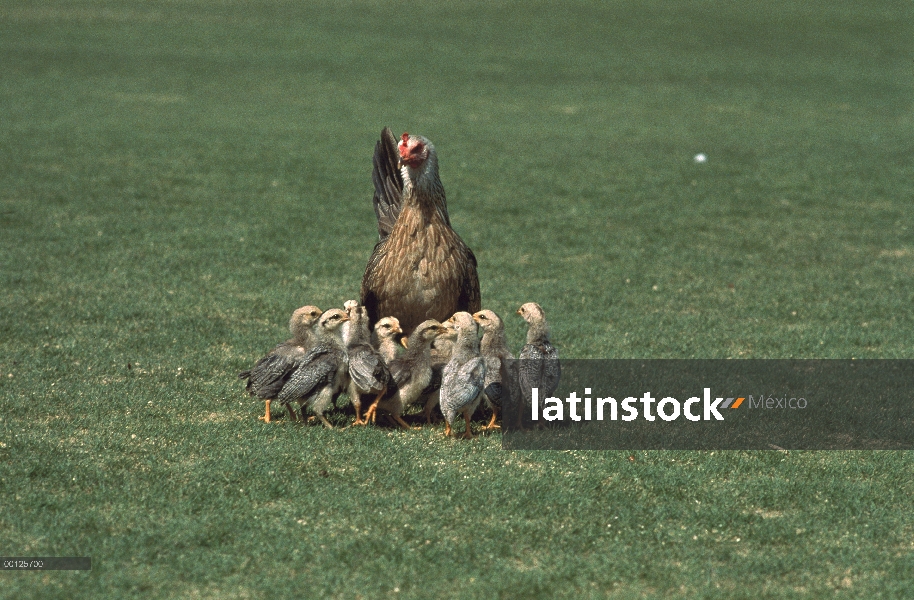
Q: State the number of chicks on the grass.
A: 10